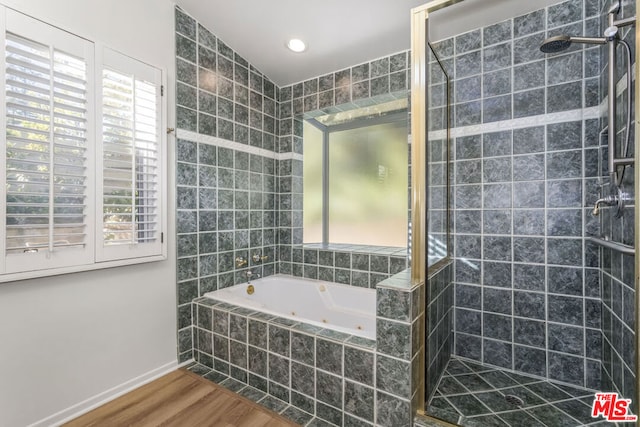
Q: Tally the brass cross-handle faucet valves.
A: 2